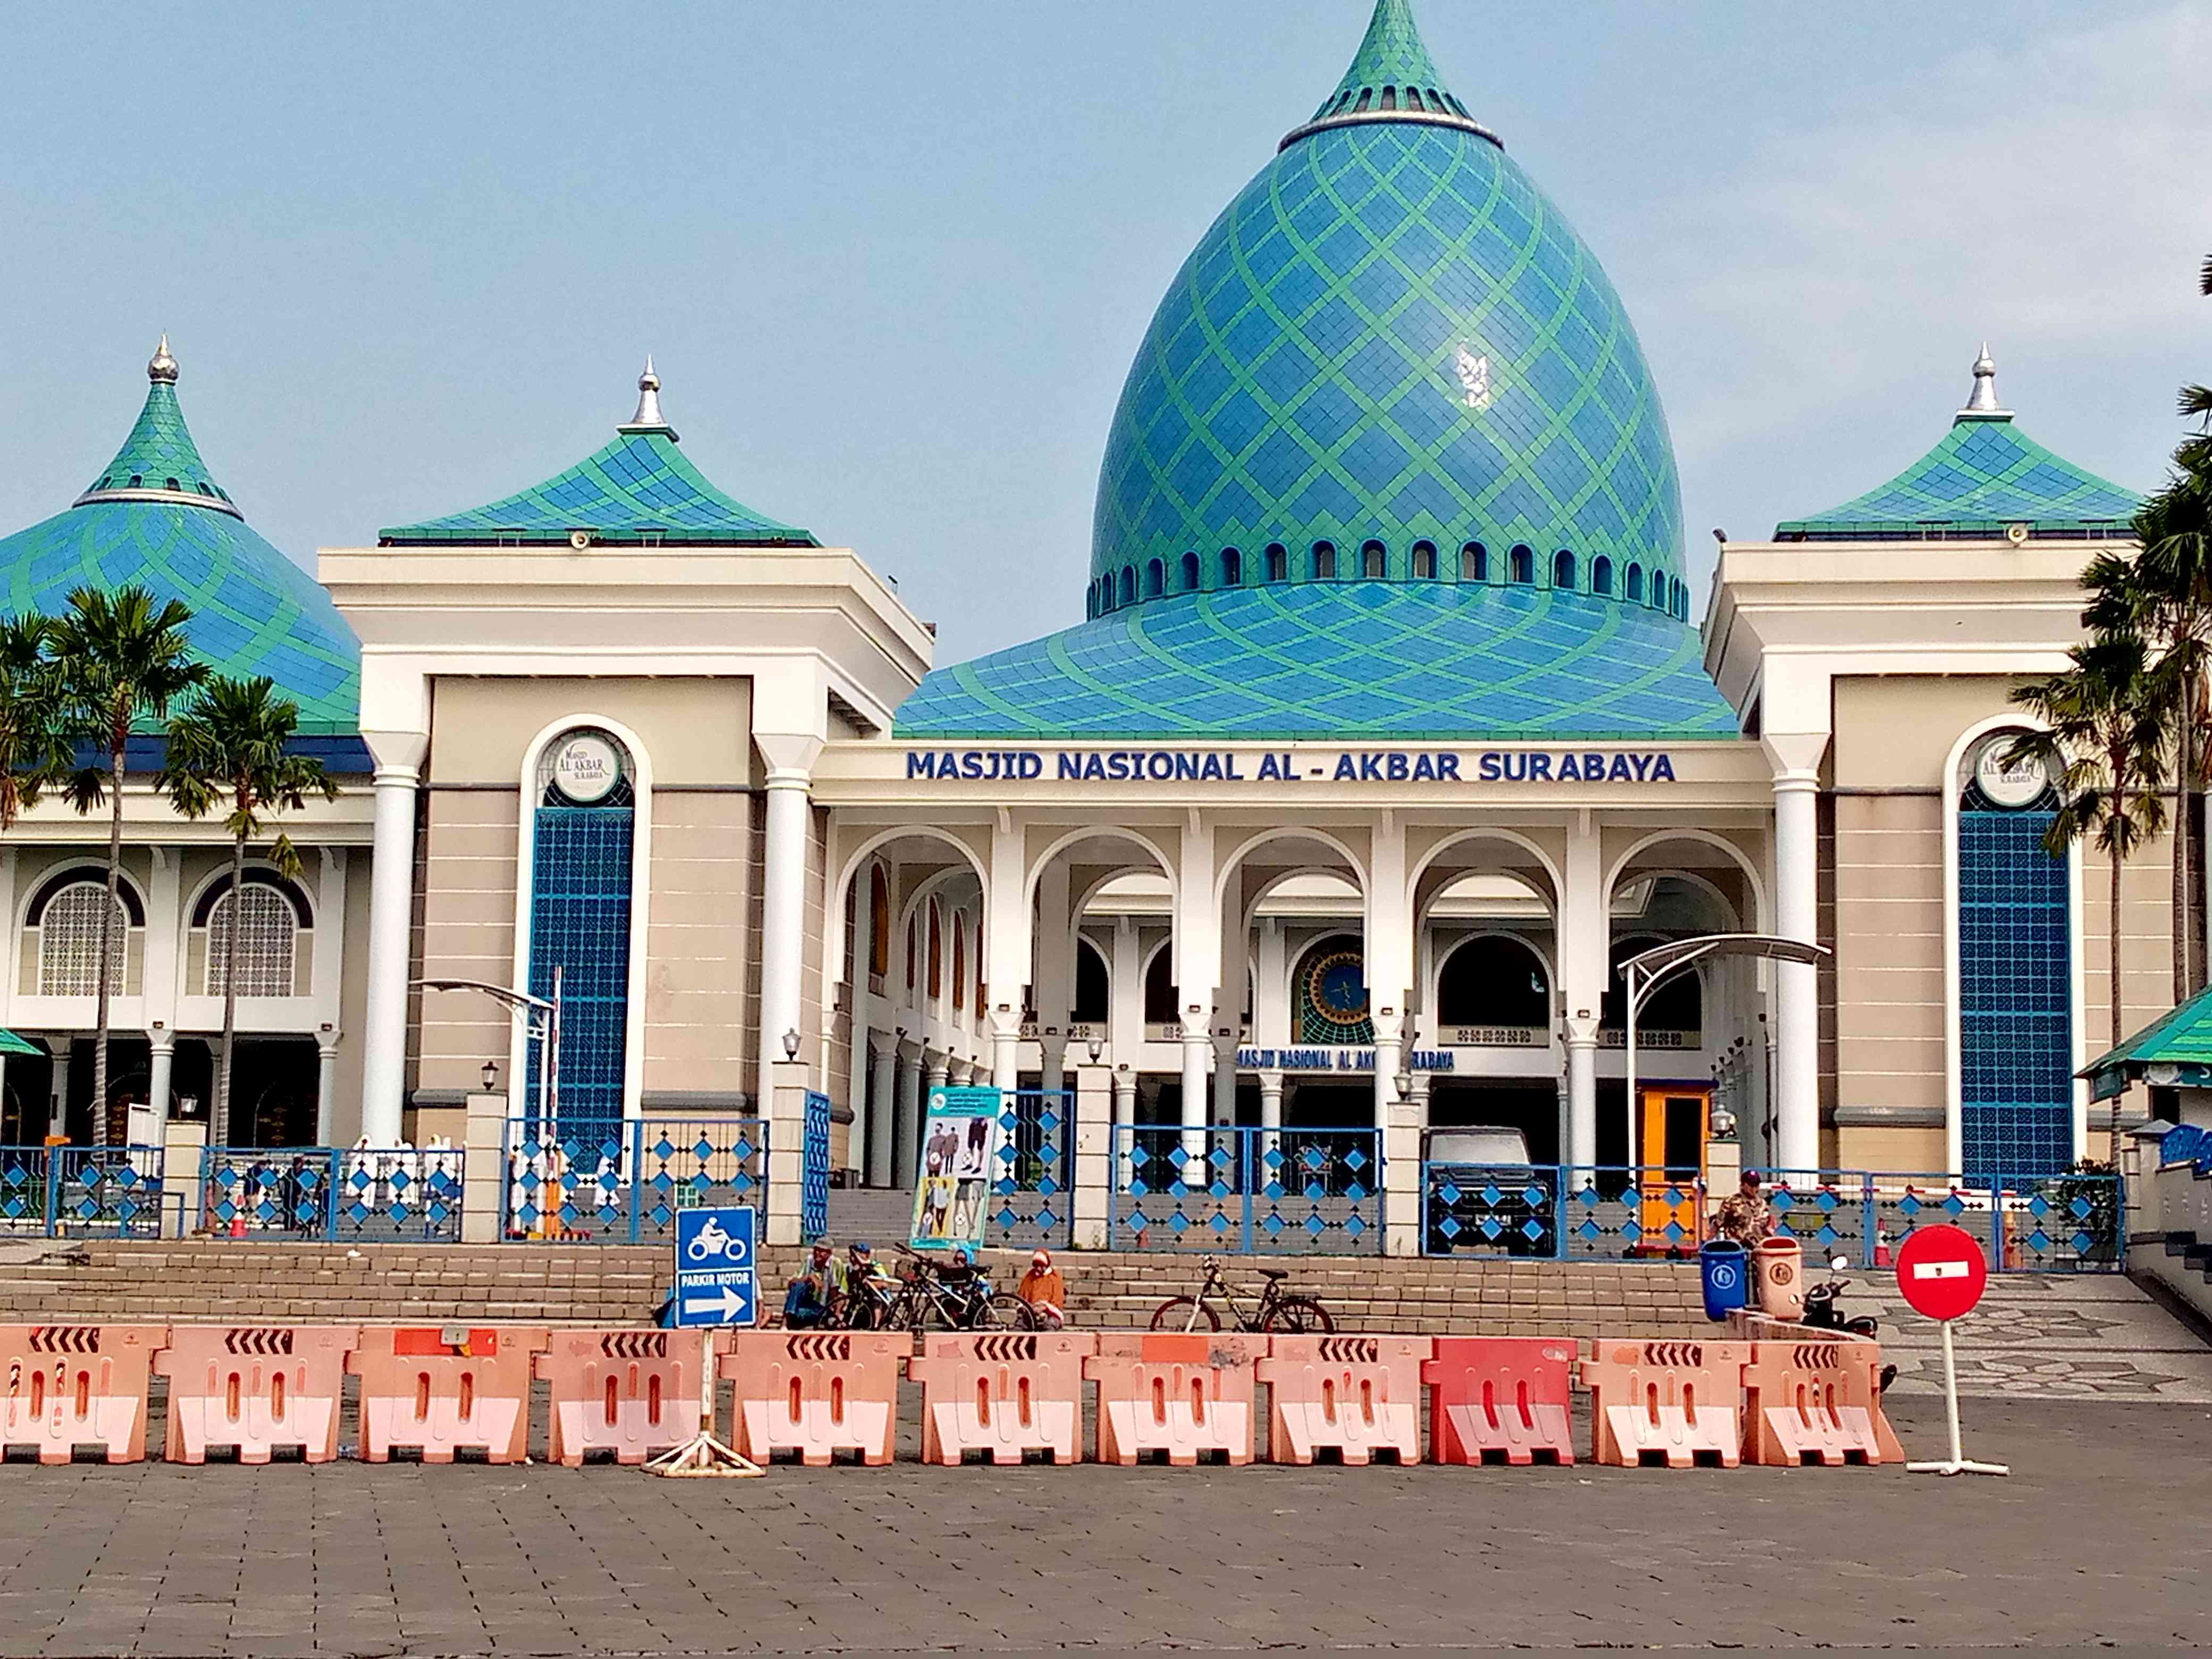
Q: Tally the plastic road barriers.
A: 11